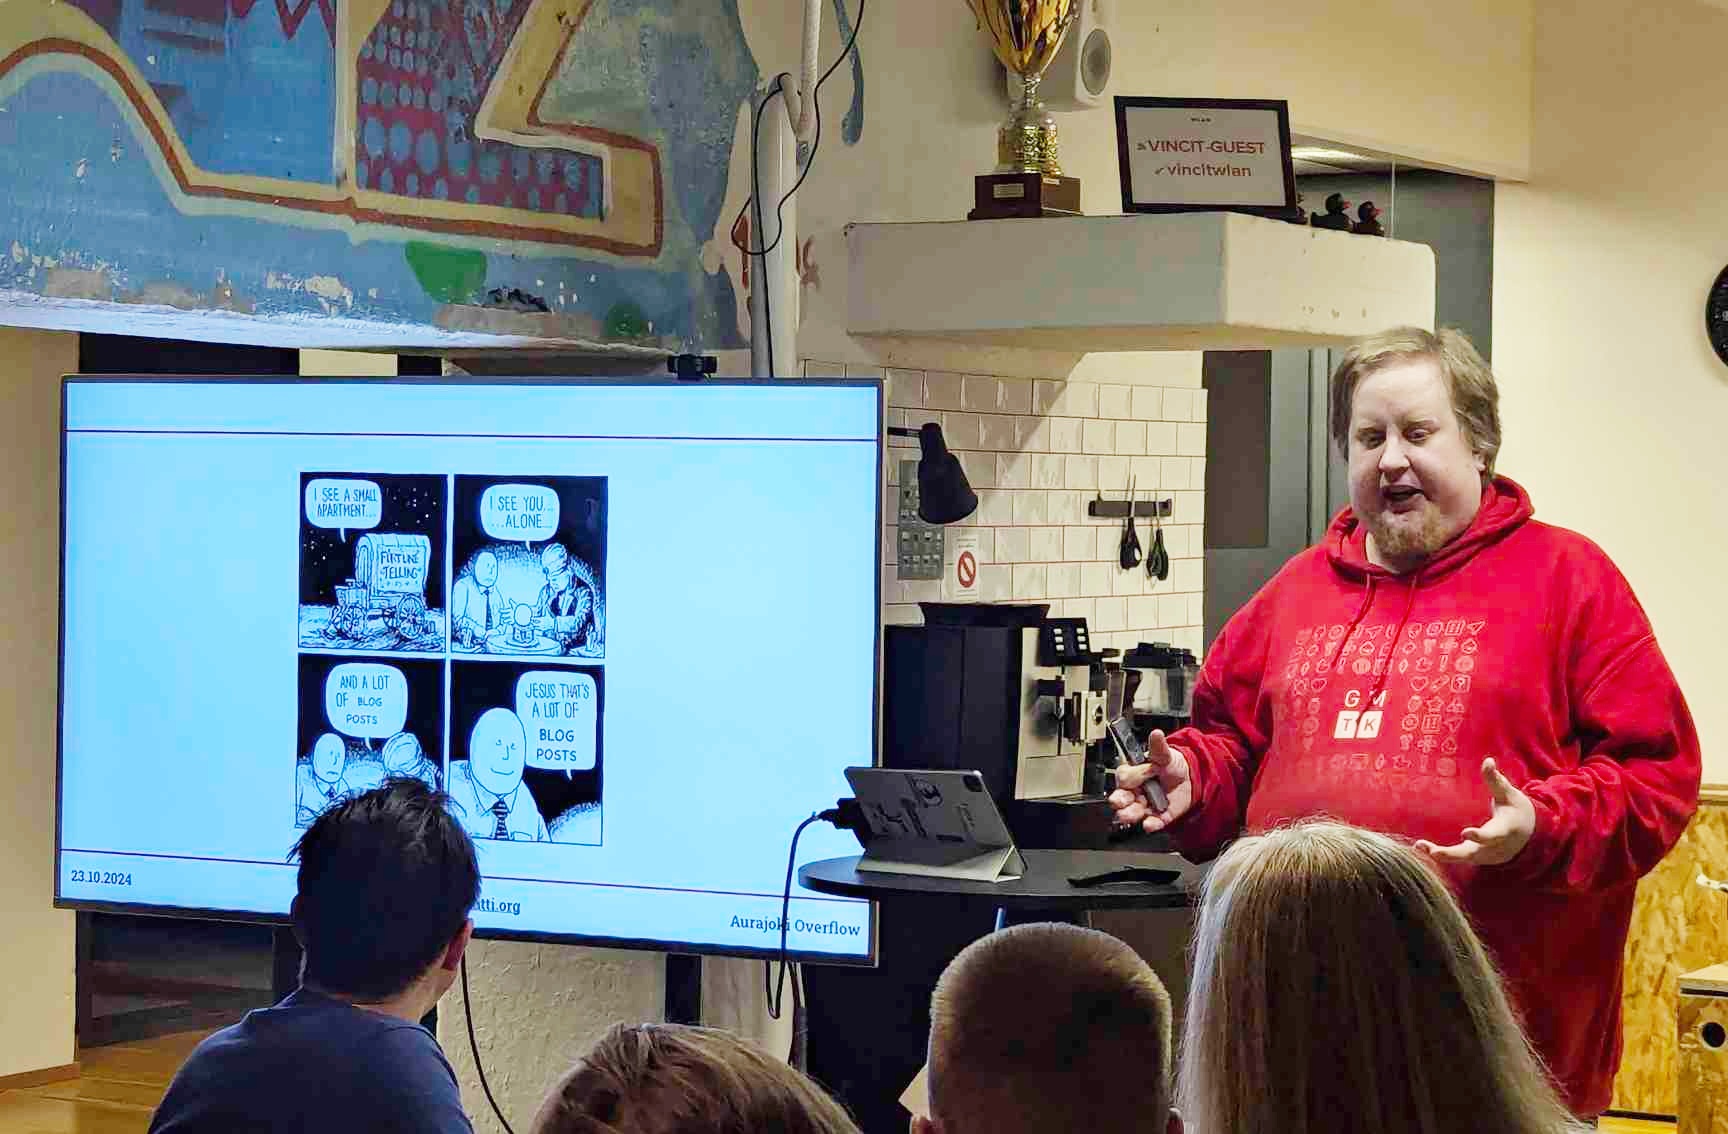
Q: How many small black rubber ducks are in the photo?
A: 2